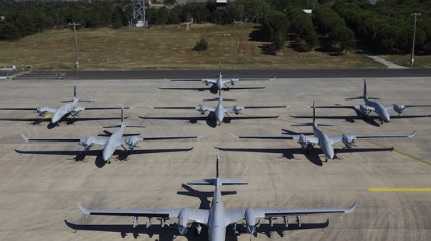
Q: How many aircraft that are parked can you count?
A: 7